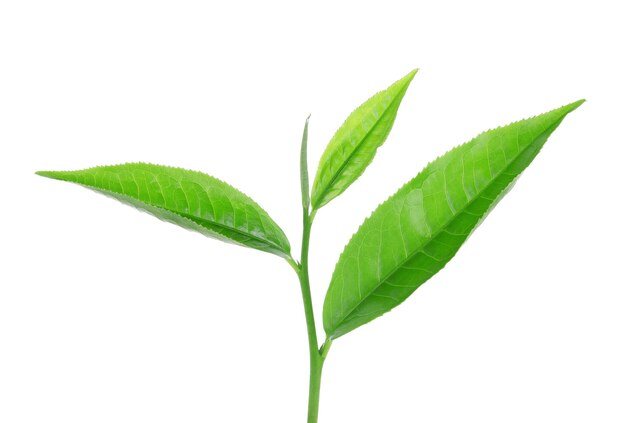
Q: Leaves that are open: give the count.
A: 3